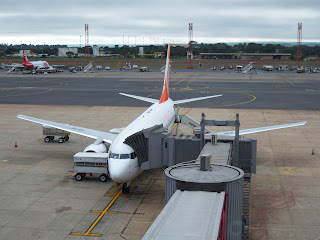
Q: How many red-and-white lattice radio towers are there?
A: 3